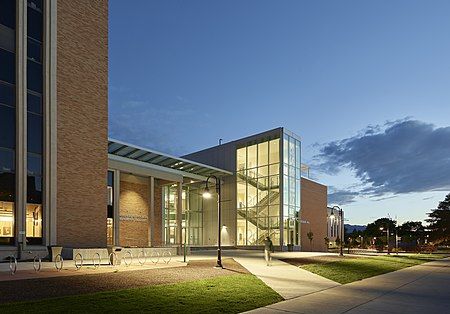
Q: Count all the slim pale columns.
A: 3